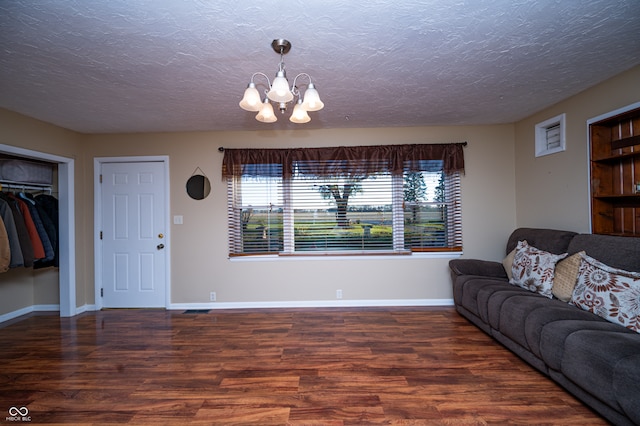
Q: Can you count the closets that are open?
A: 1